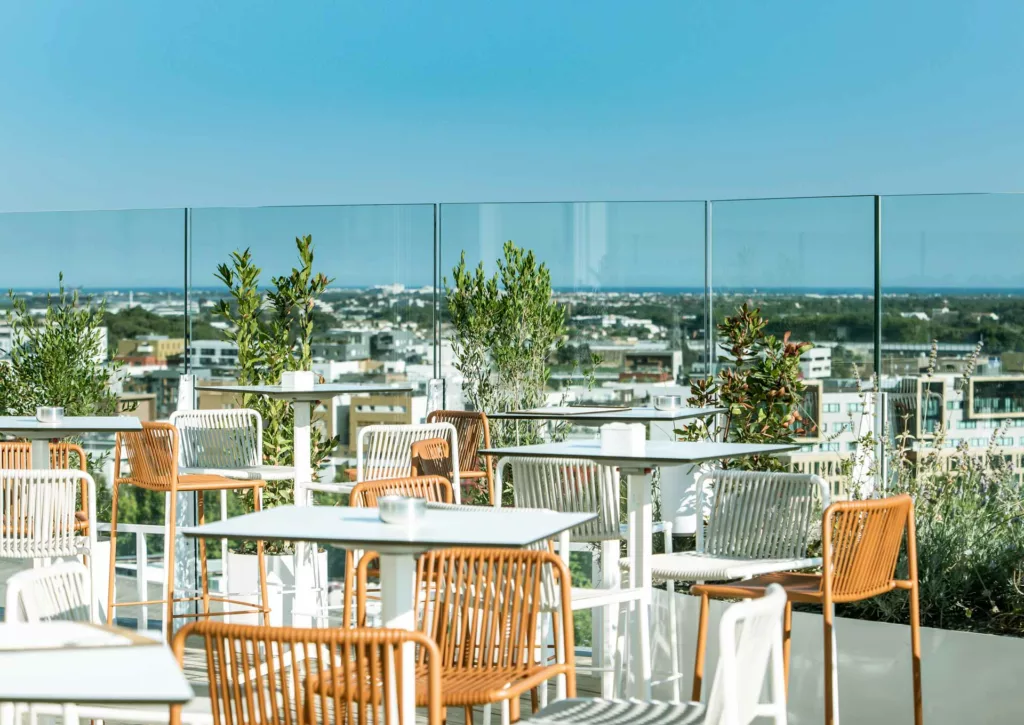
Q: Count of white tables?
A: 6